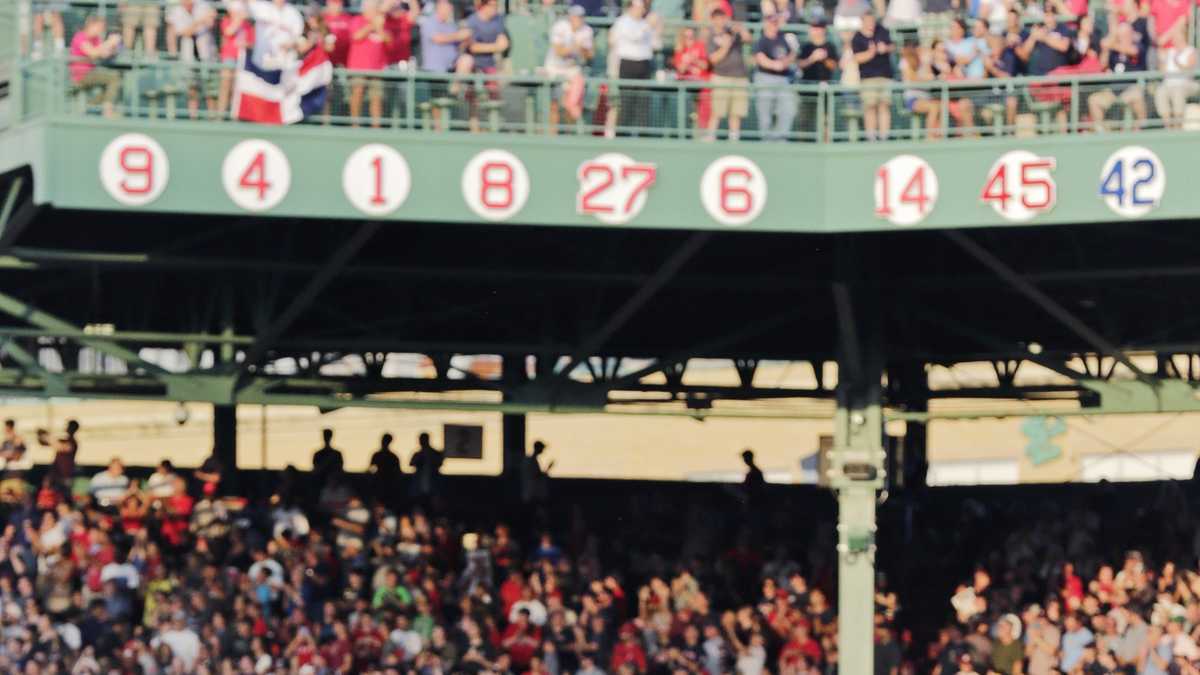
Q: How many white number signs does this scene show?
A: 9